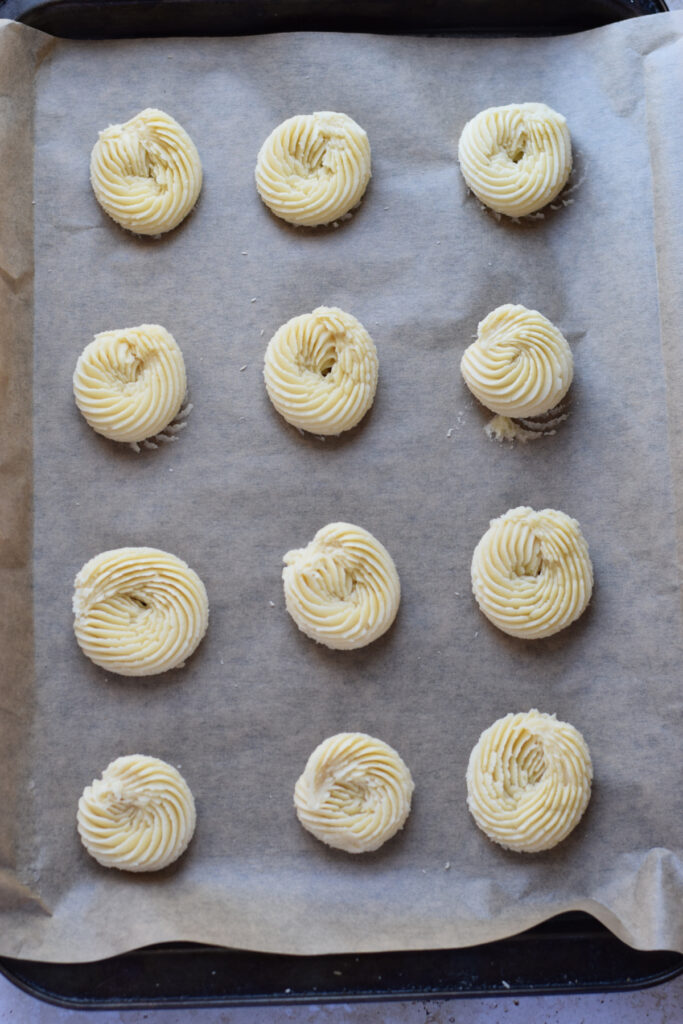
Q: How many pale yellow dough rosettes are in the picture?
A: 12